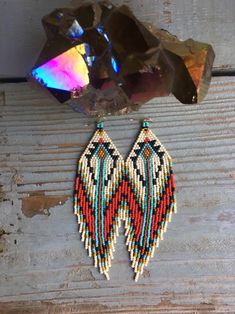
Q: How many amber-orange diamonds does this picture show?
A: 2